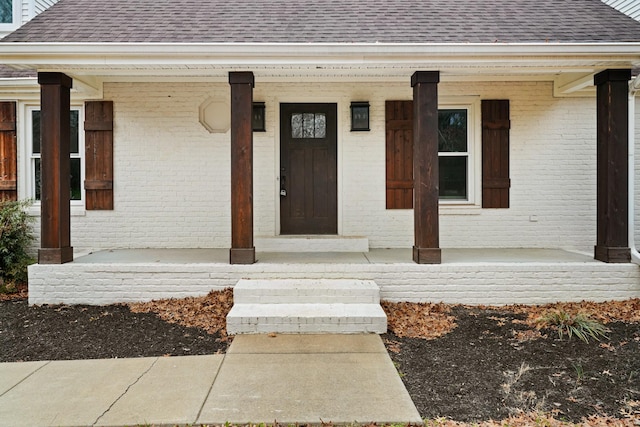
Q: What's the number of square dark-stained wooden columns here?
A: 4